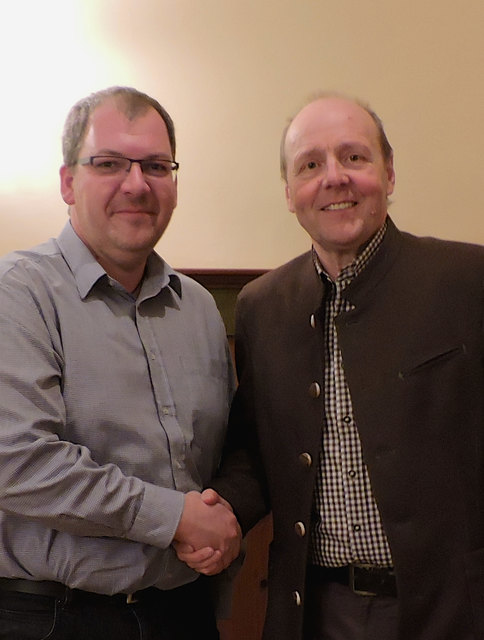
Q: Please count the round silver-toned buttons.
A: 5